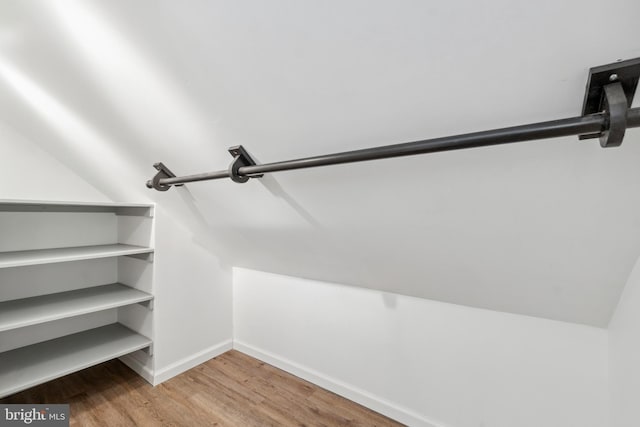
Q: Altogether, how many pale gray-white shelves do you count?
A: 4